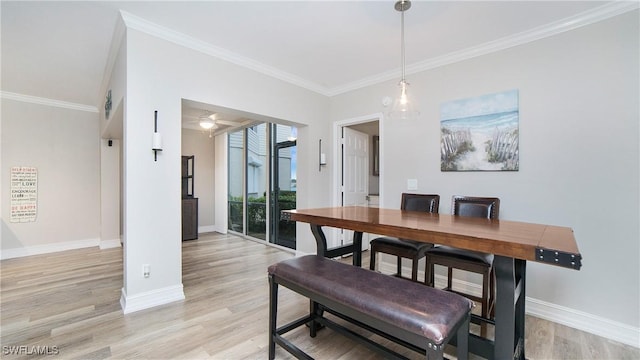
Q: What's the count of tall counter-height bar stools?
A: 2